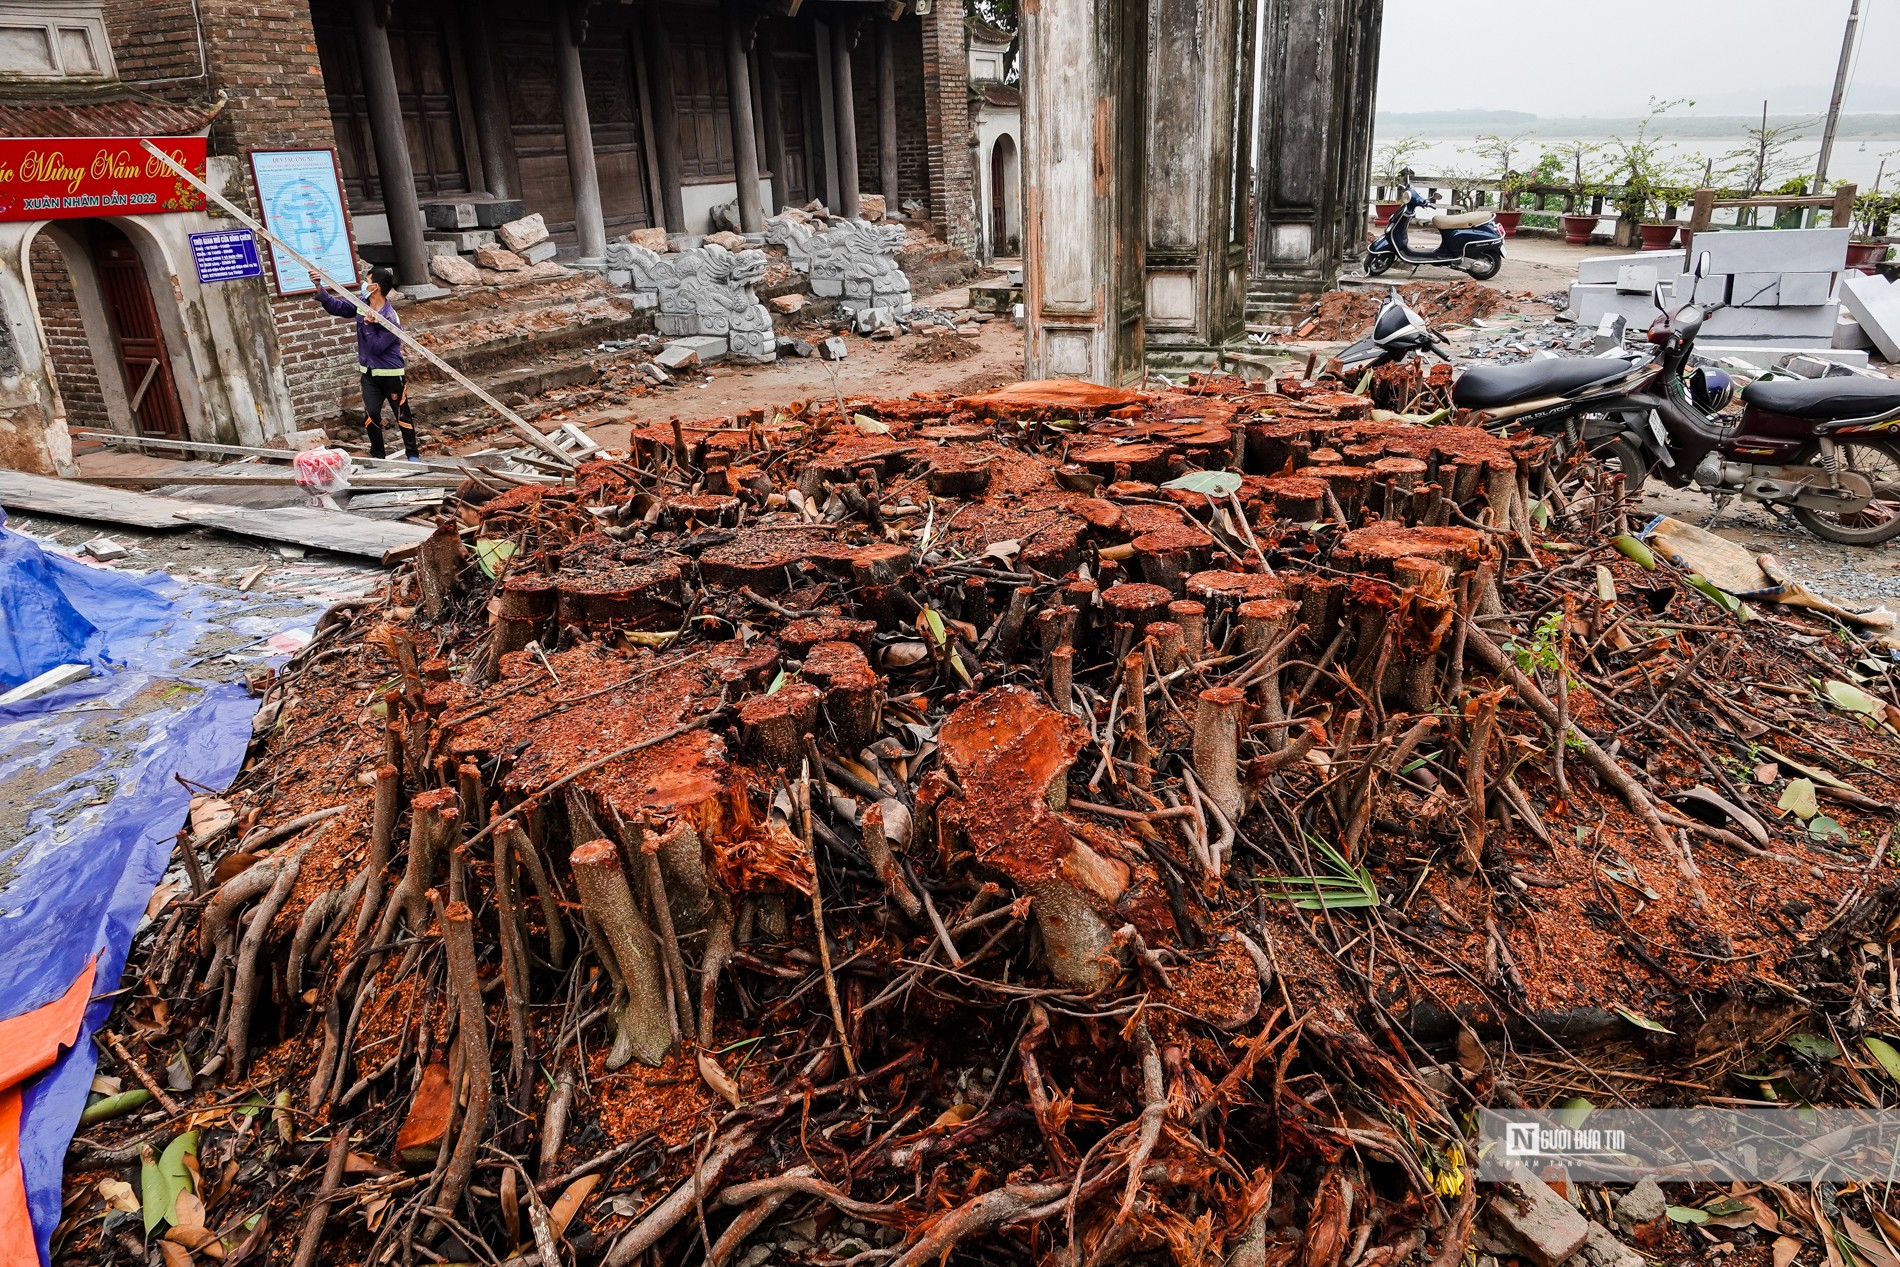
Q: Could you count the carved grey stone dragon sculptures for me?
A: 2